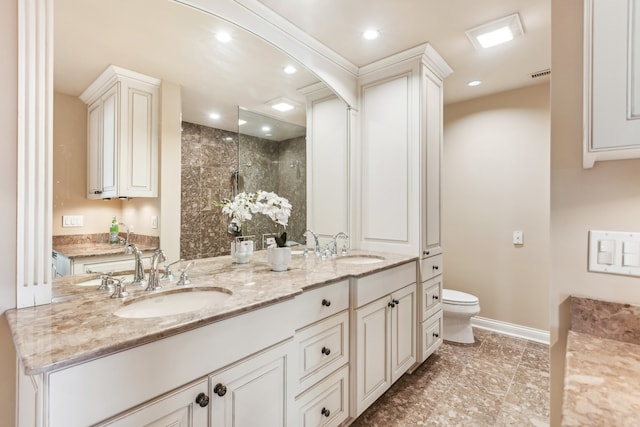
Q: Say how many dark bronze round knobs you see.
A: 11